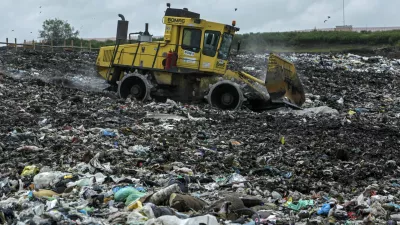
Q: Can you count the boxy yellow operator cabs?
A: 1